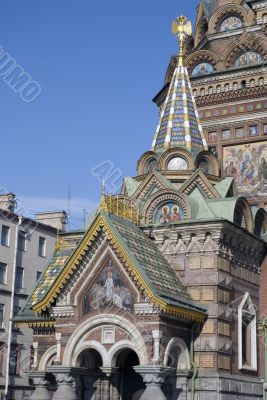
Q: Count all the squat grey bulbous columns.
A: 3